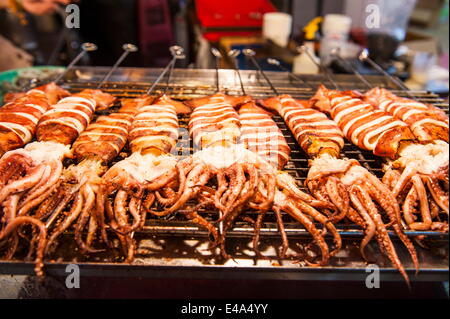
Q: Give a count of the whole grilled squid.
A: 9